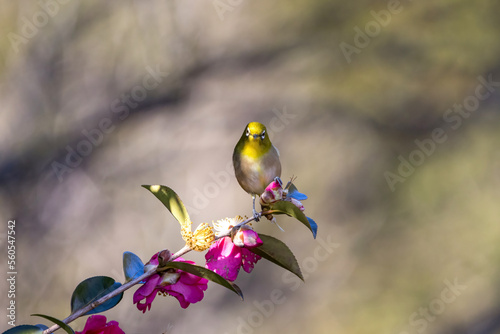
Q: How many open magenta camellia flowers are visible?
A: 3